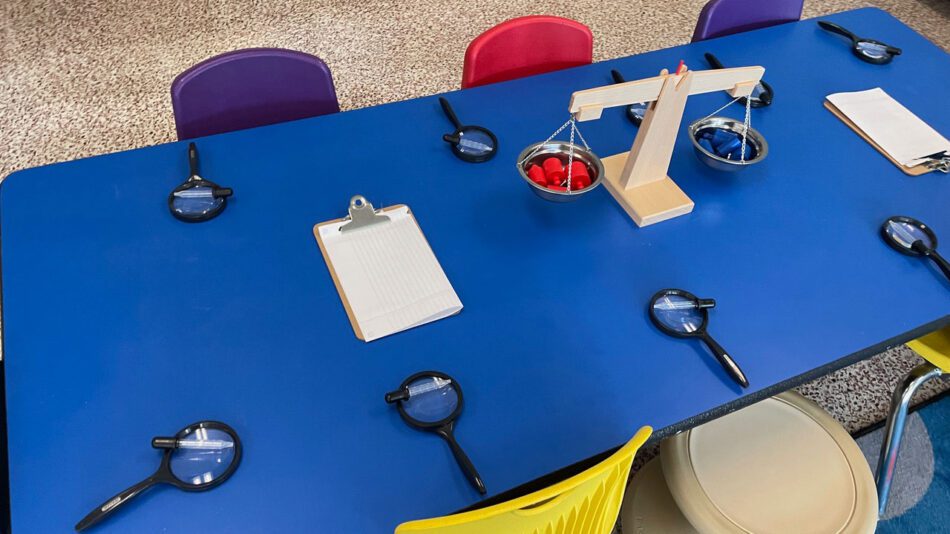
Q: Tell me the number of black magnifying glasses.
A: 9